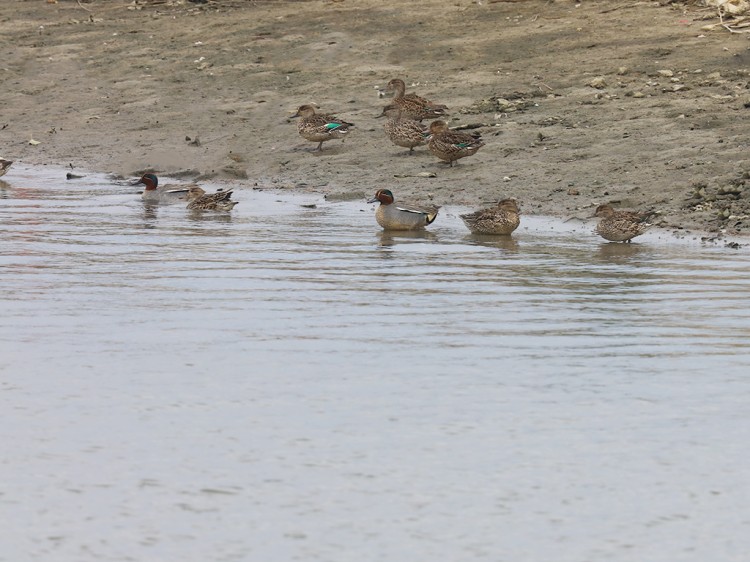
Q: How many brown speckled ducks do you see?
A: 7